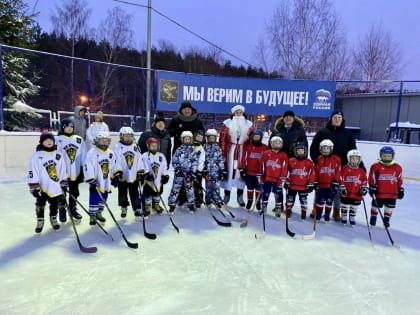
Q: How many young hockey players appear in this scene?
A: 14